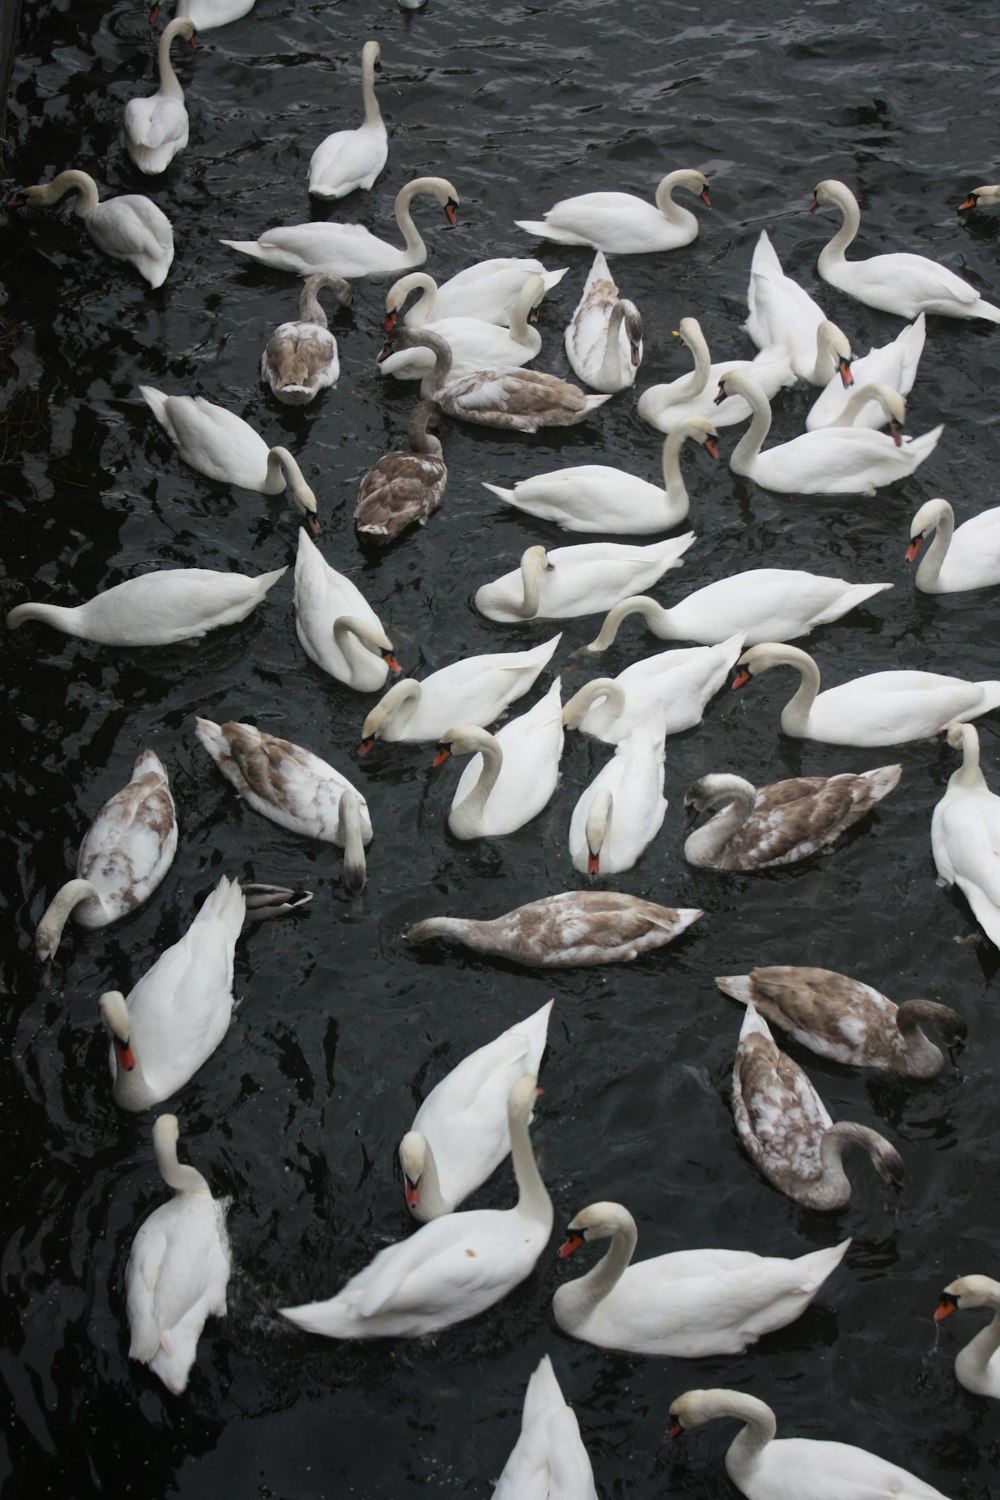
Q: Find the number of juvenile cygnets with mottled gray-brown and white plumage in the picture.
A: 10